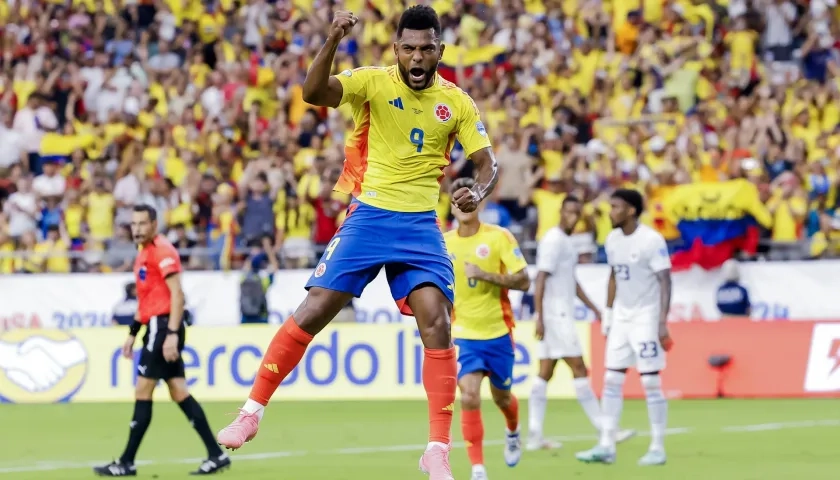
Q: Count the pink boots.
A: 2